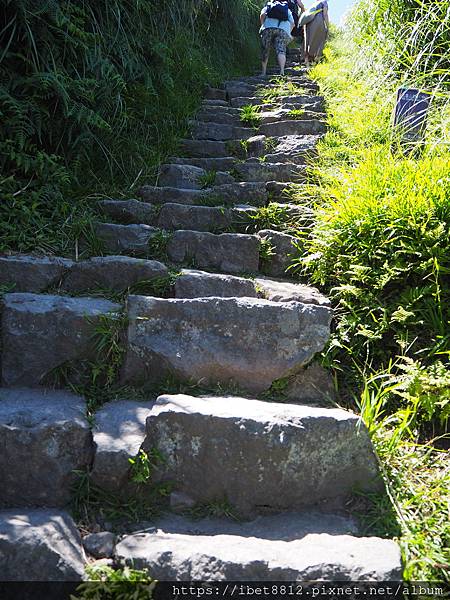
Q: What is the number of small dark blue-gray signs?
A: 1